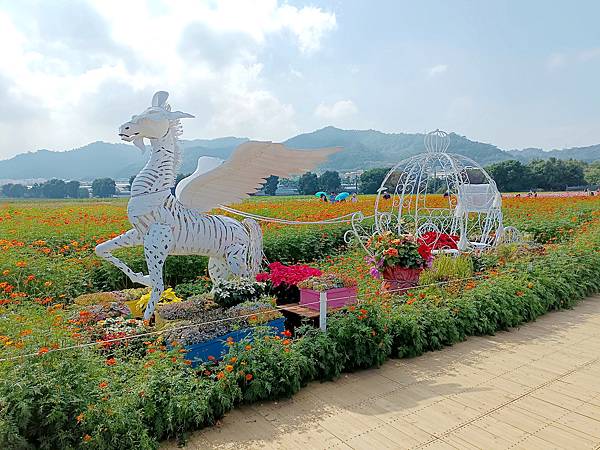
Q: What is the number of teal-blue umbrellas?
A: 2